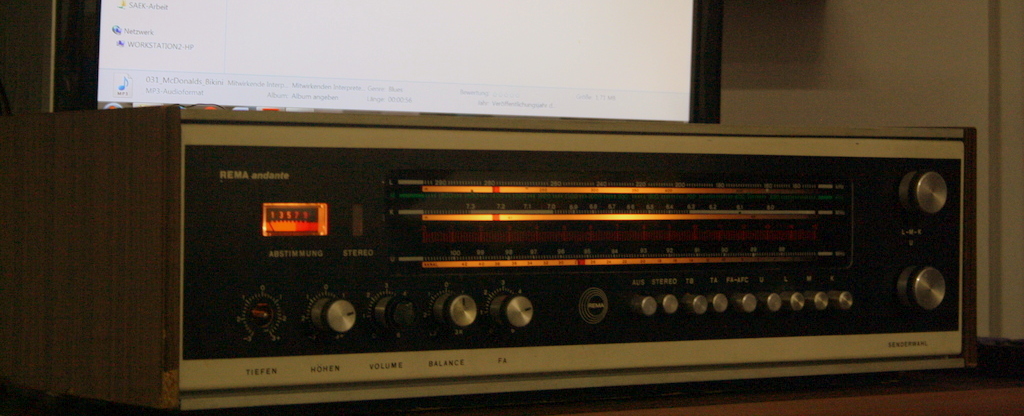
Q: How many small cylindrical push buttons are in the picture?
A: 9